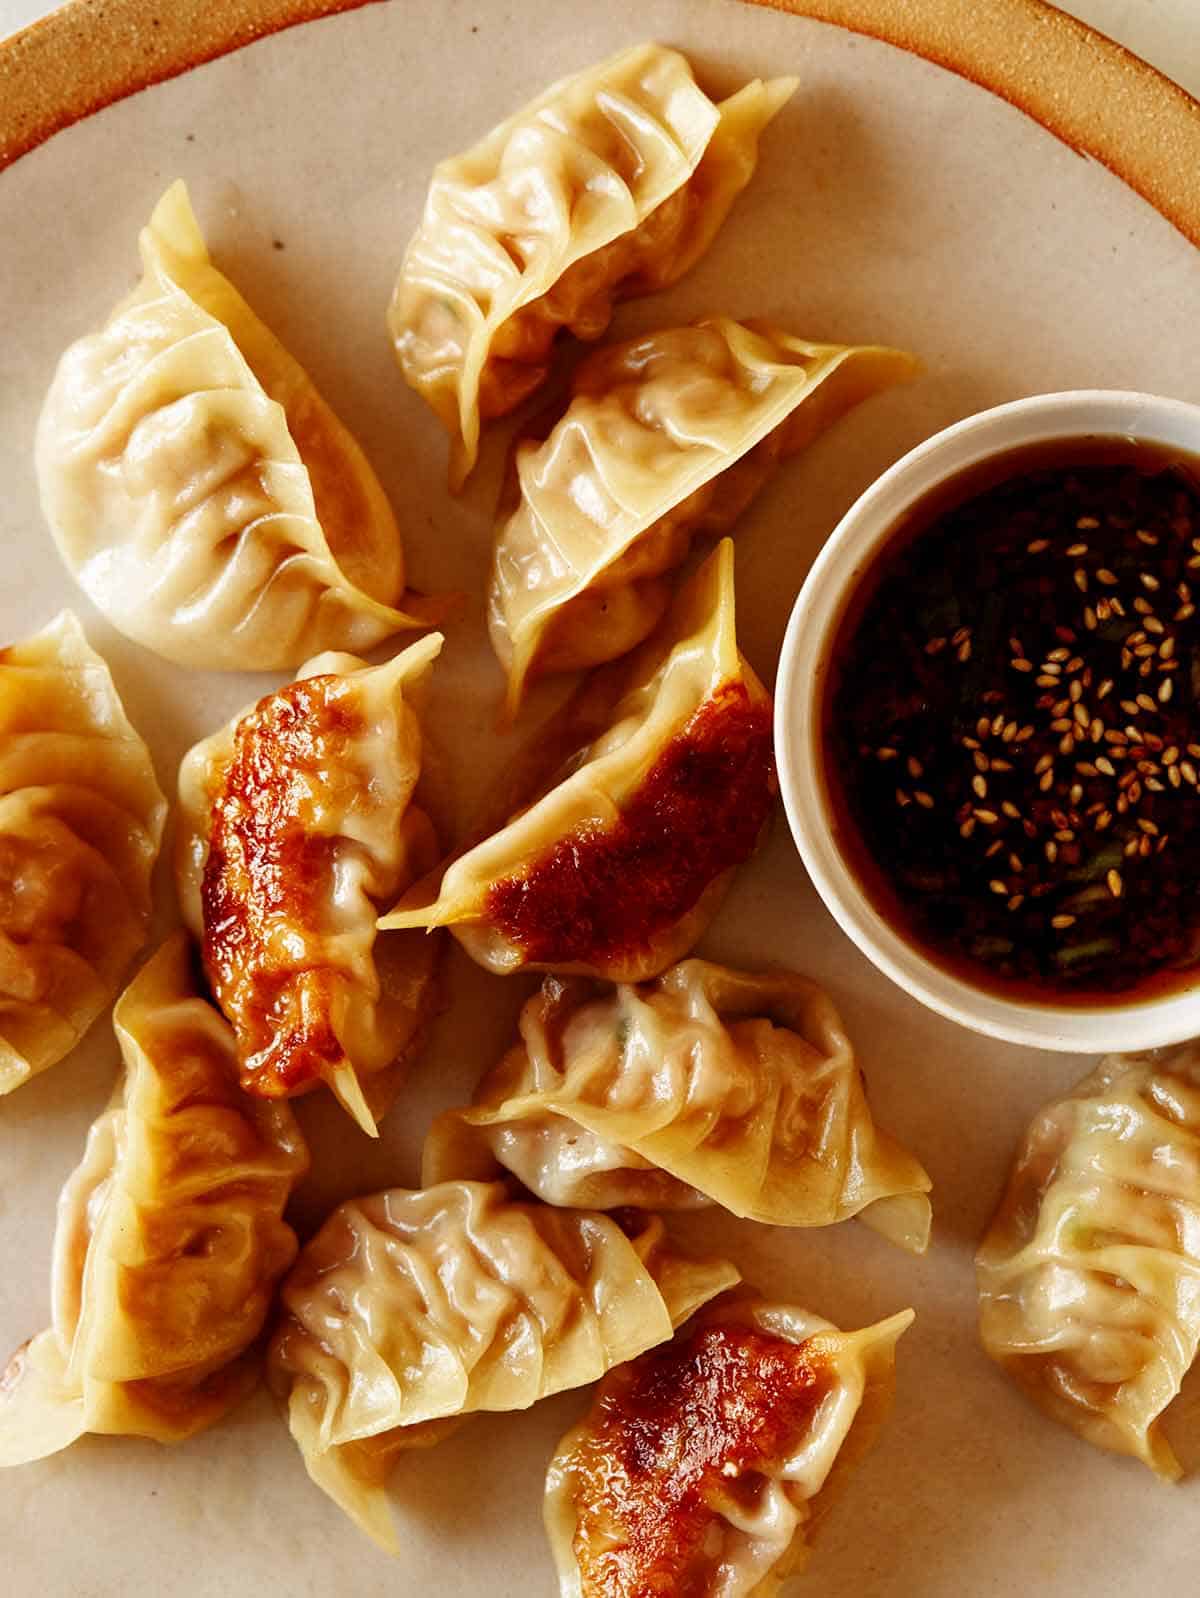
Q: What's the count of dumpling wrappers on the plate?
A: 11